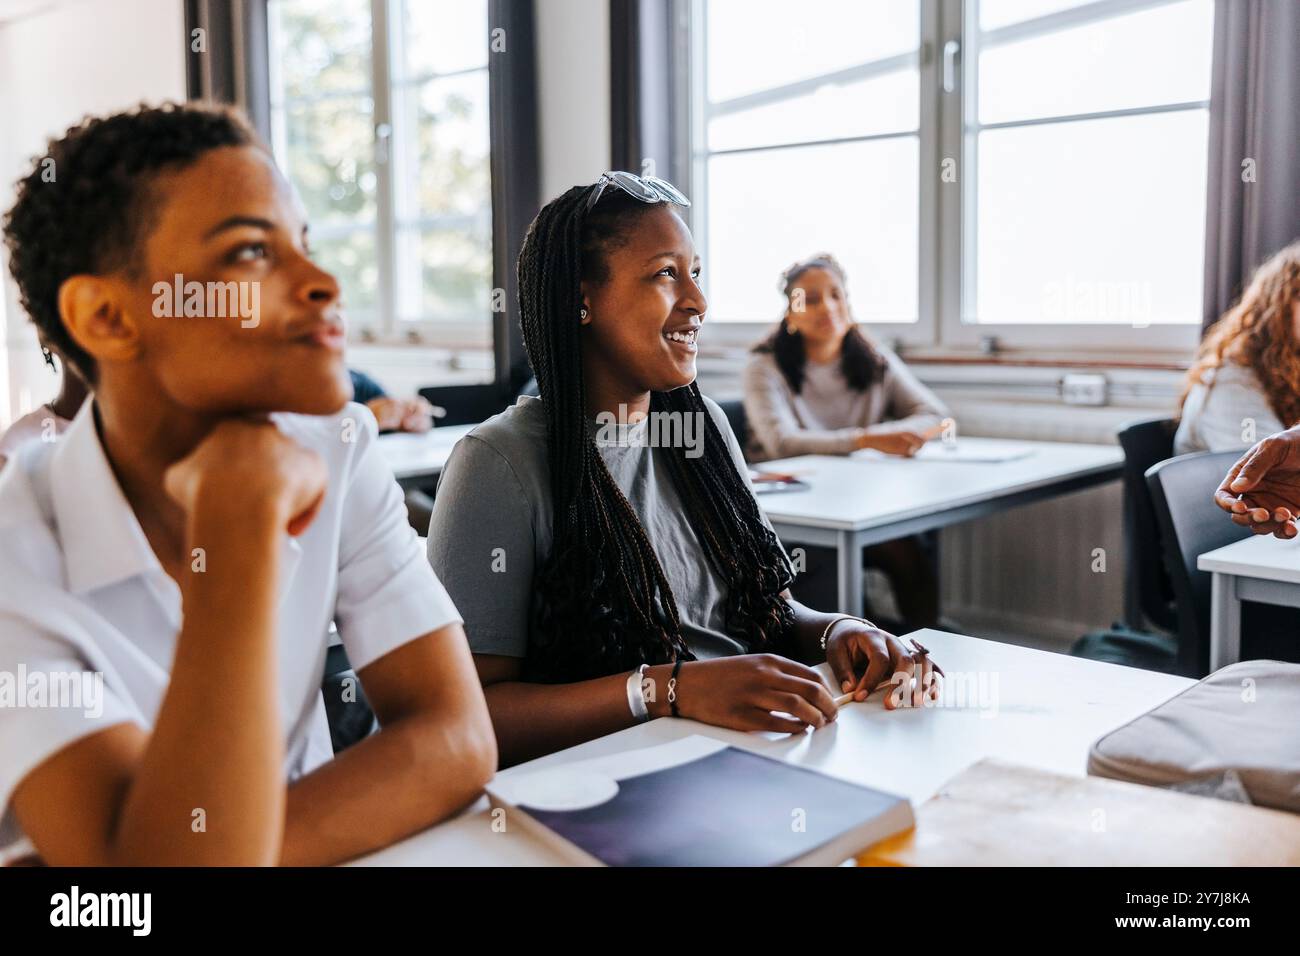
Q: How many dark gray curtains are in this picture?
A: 4